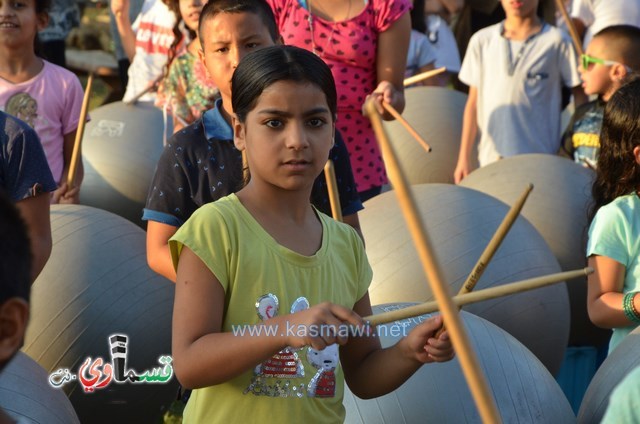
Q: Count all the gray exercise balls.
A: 8